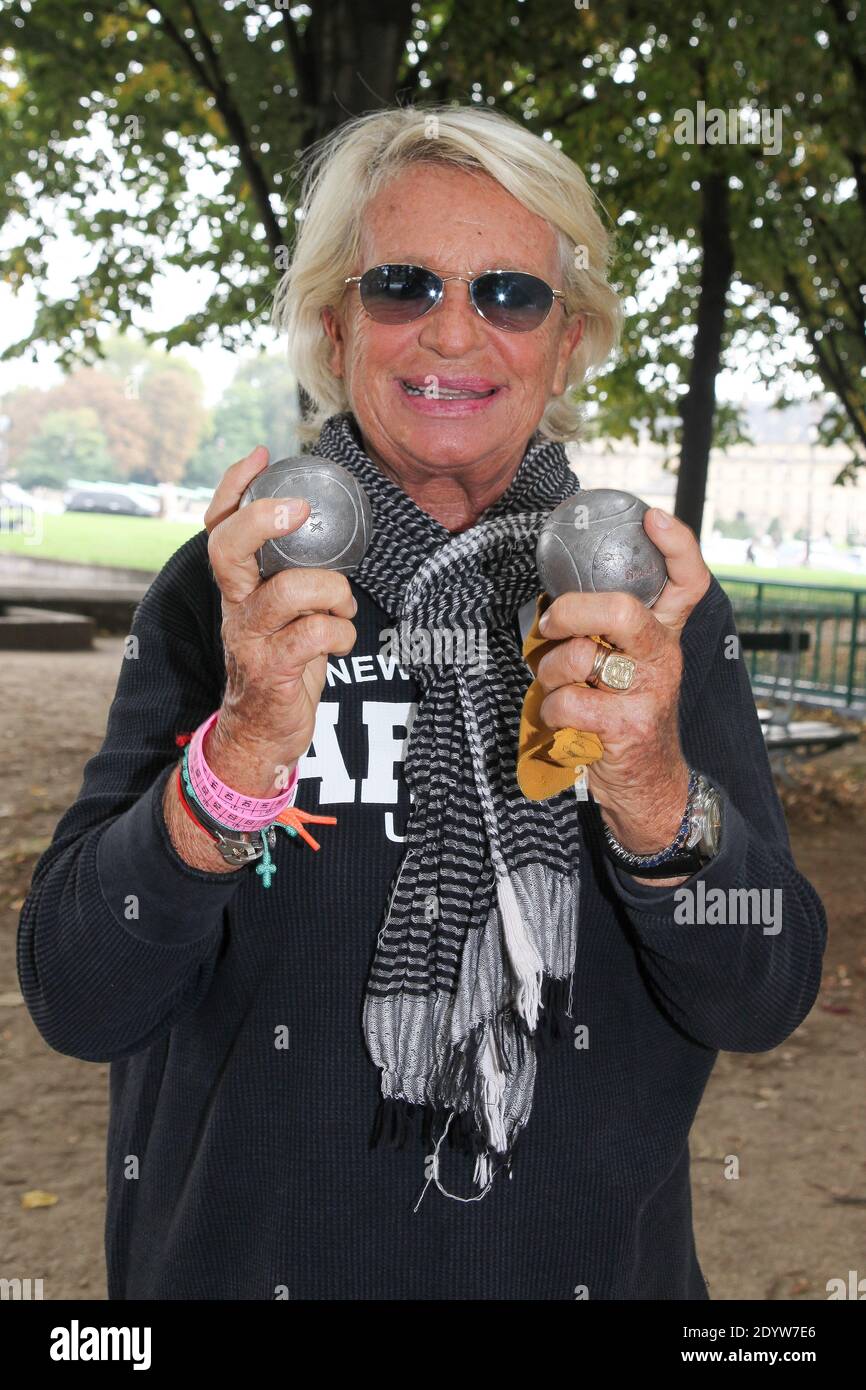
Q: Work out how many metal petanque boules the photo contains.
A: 2